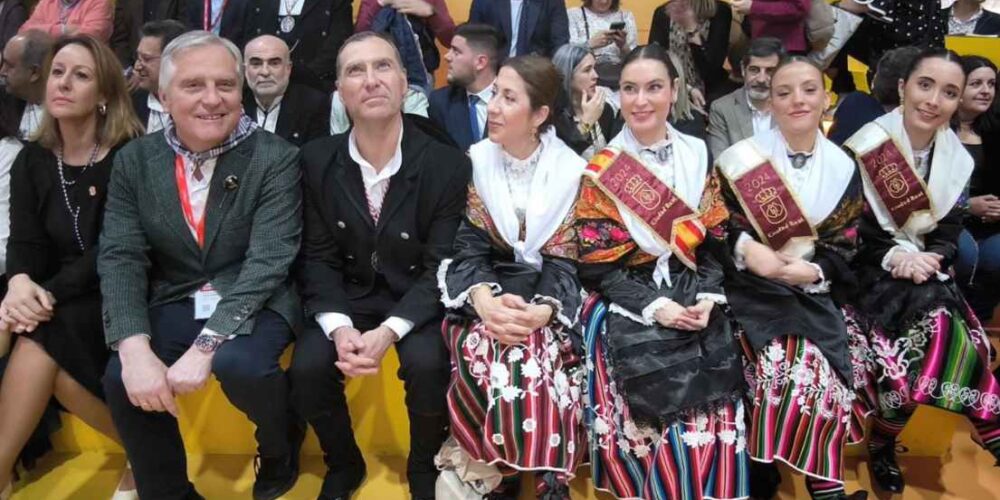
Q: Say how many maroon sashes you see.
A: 3